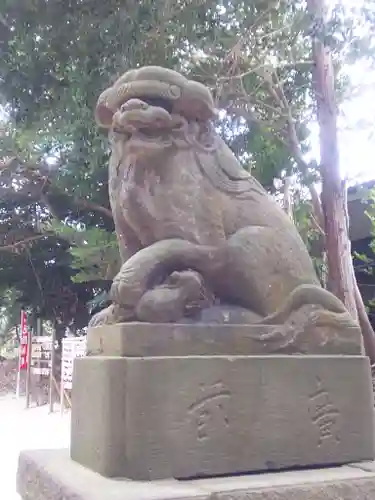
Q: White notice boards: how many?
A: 2